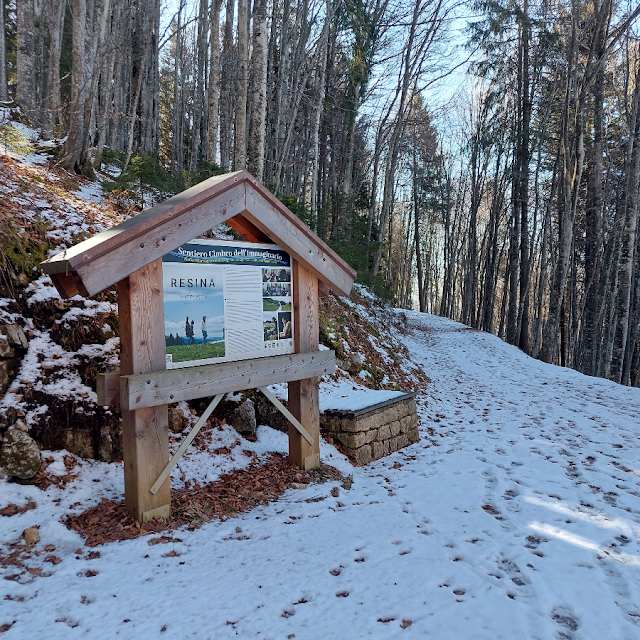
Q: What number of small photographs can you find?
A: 5